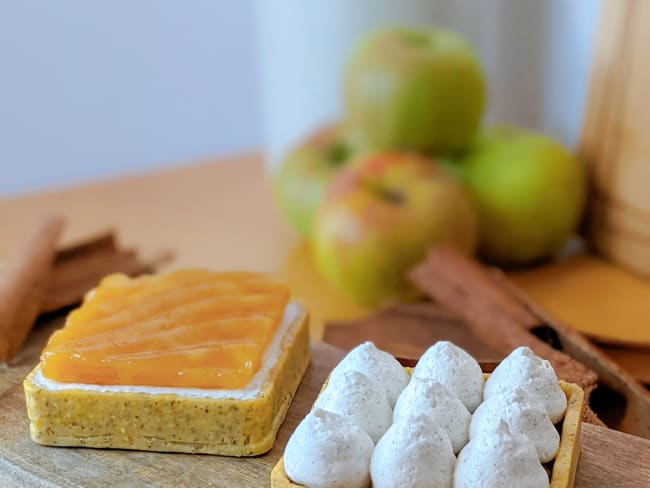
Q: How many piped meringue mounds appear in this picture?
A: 9